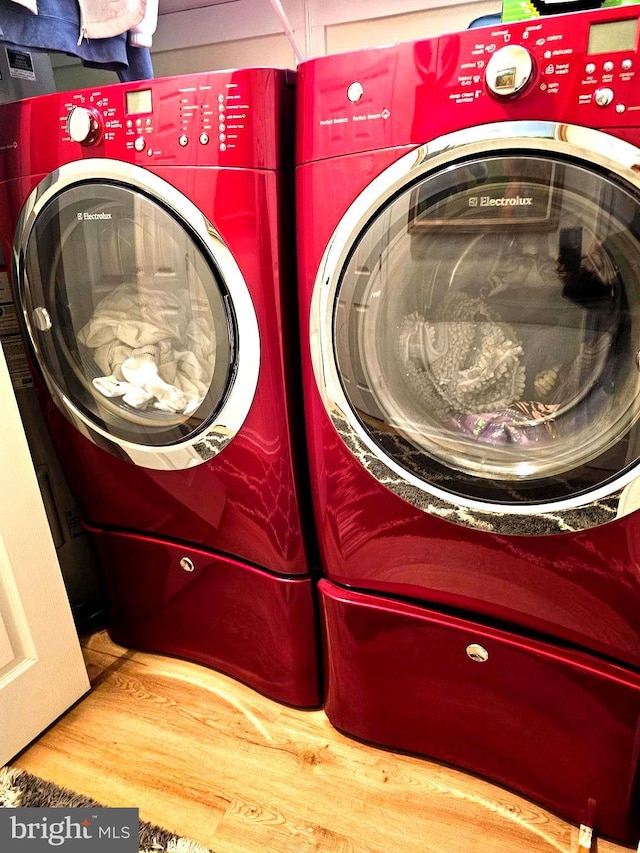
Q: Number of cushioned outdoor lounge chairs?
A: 0